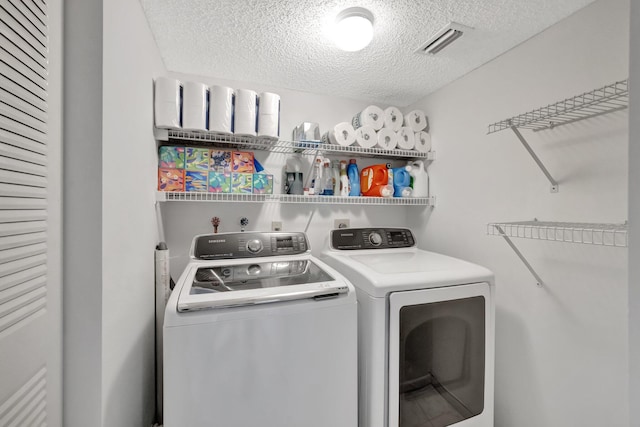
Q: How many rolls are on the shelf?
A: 13